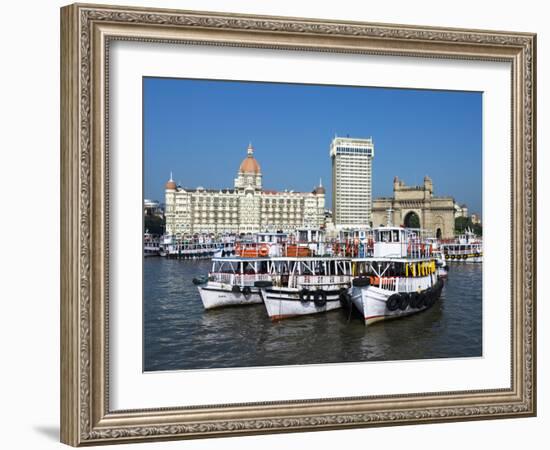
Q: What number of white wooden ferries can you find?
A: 3